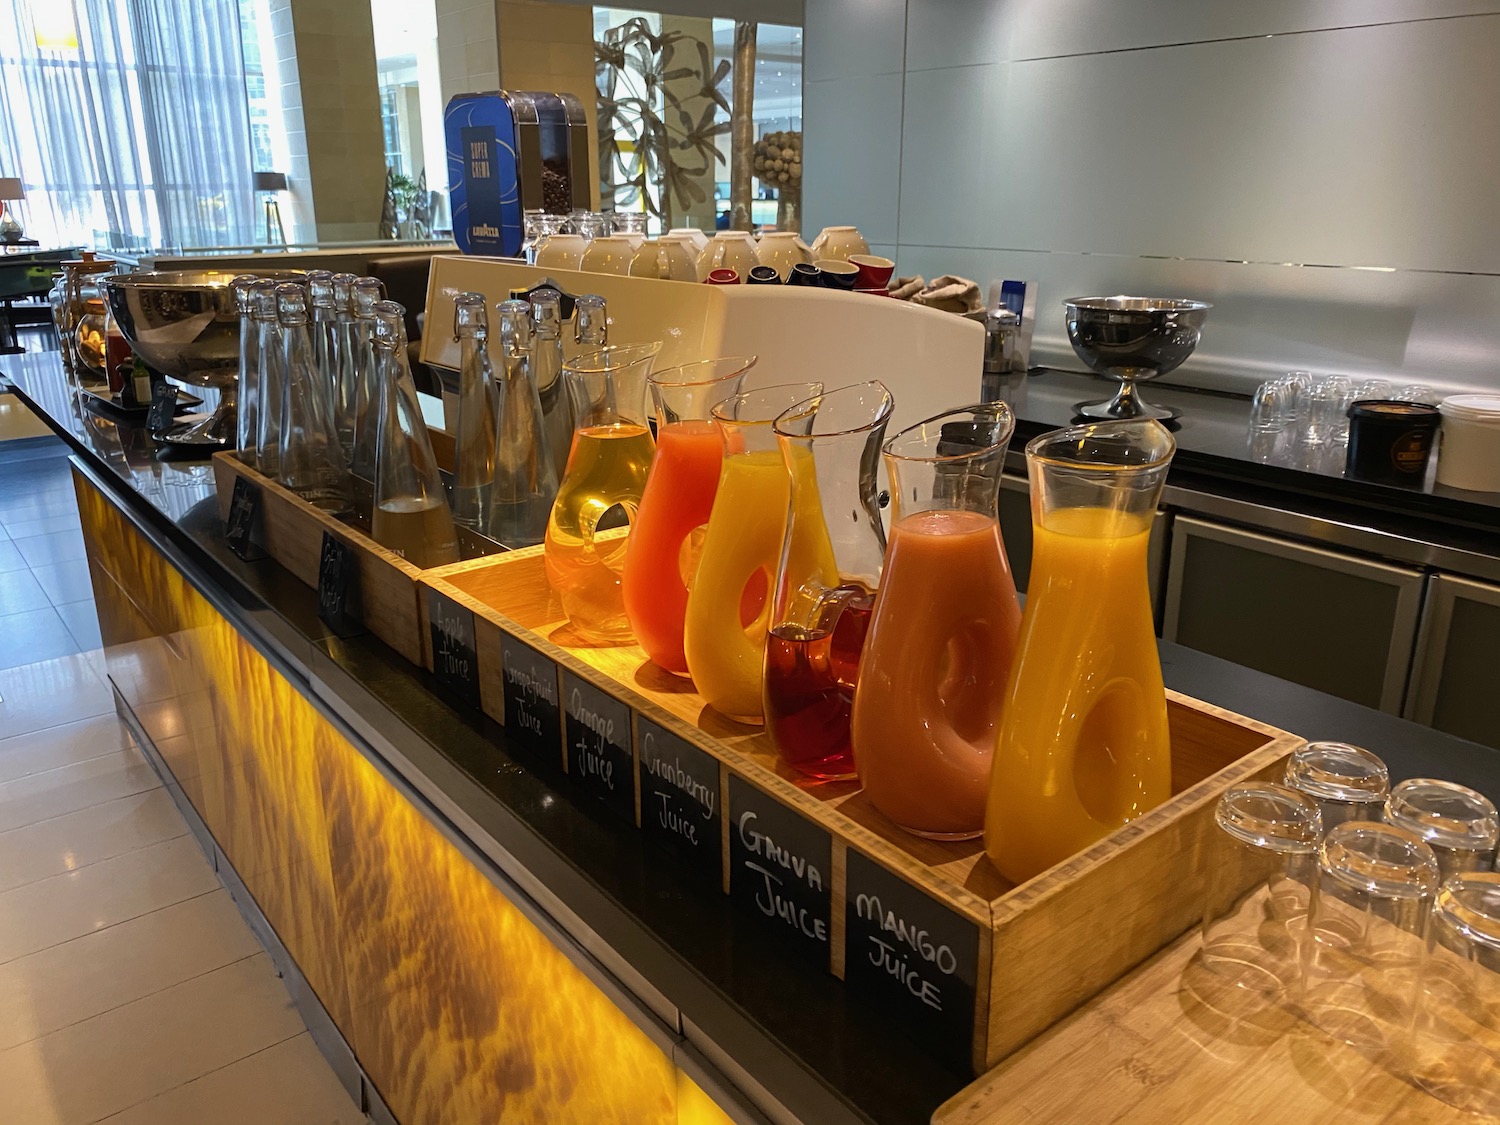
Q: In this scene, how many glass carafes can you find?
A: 6